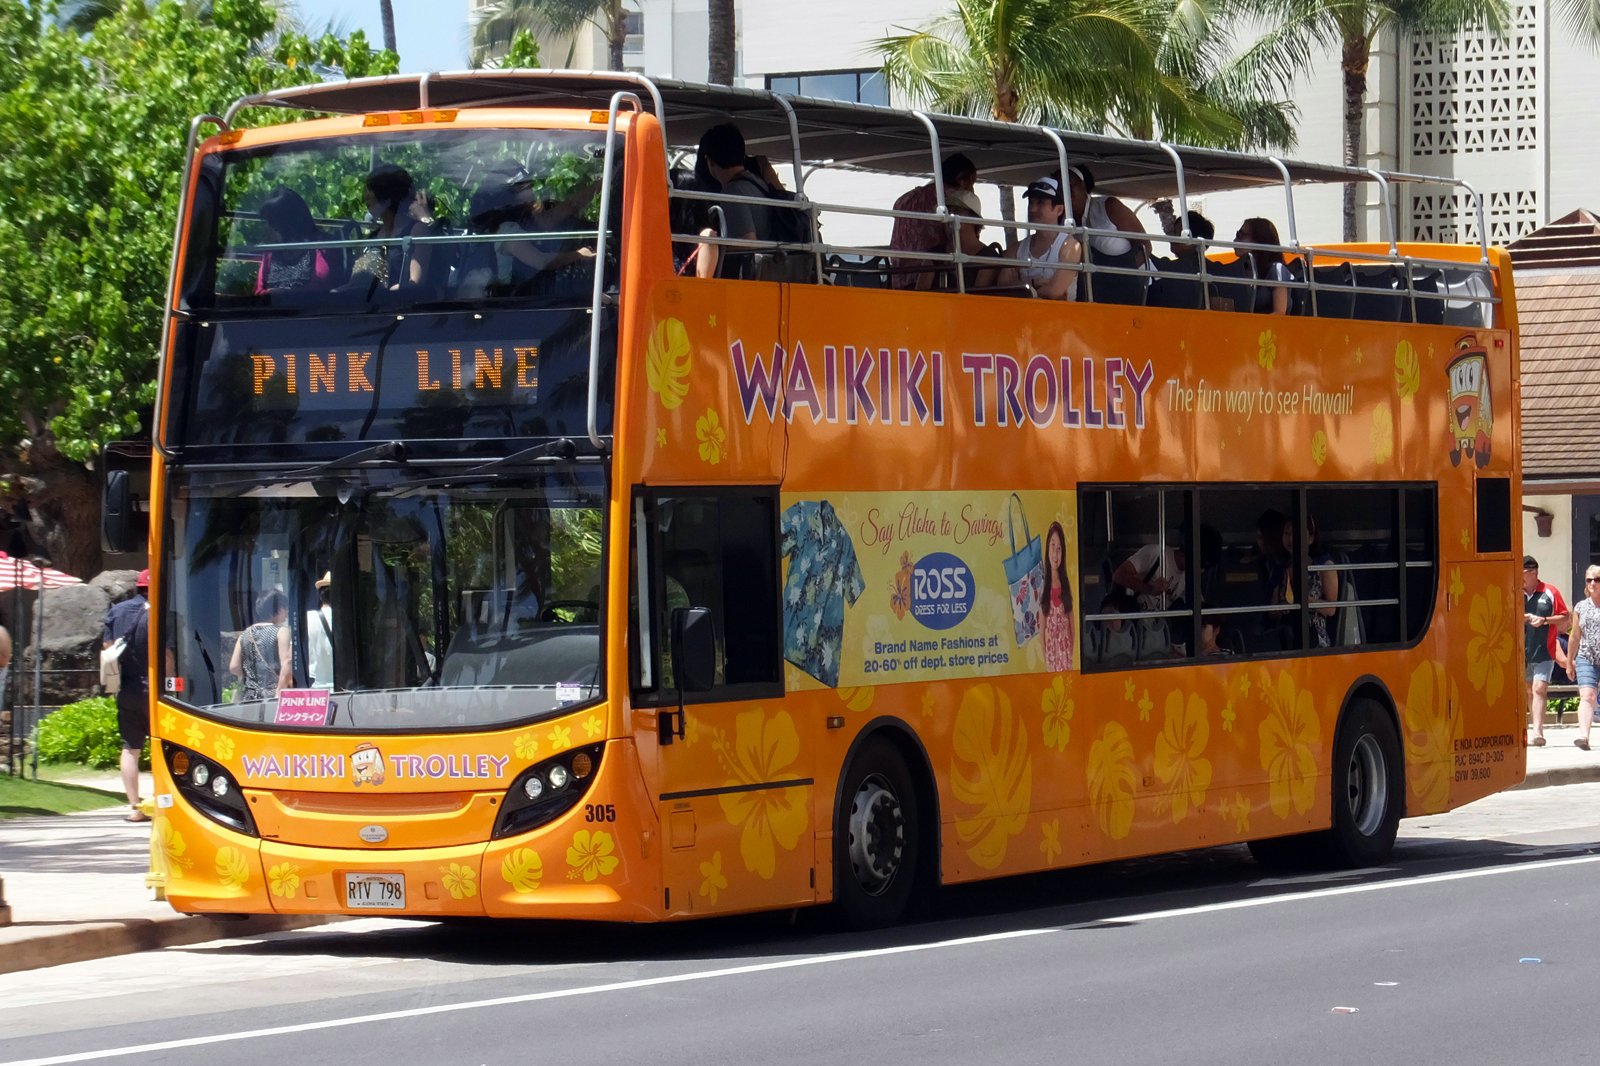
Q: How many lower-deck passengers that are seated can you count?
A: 2